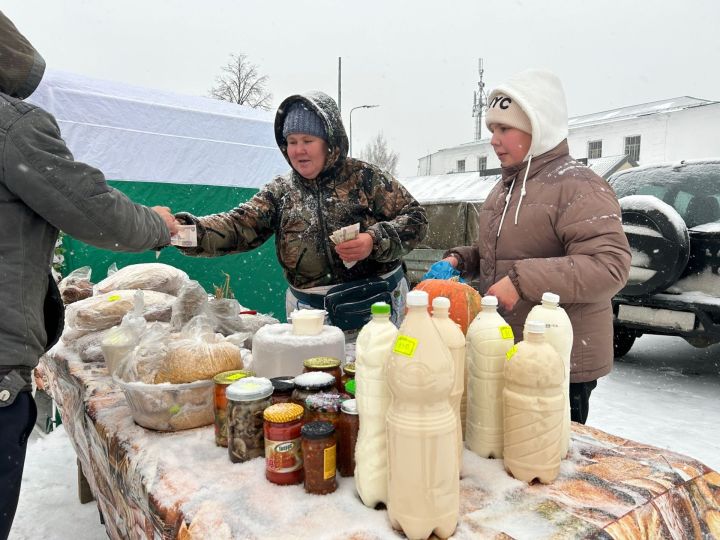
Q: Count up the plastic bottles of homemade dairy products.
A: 6